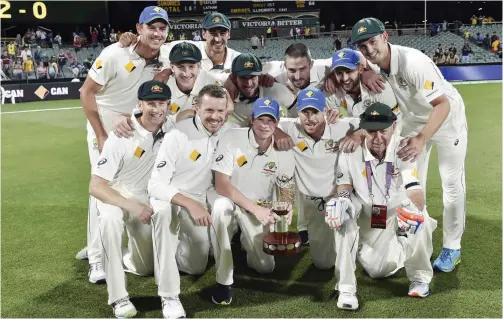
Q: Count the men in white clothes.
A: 12